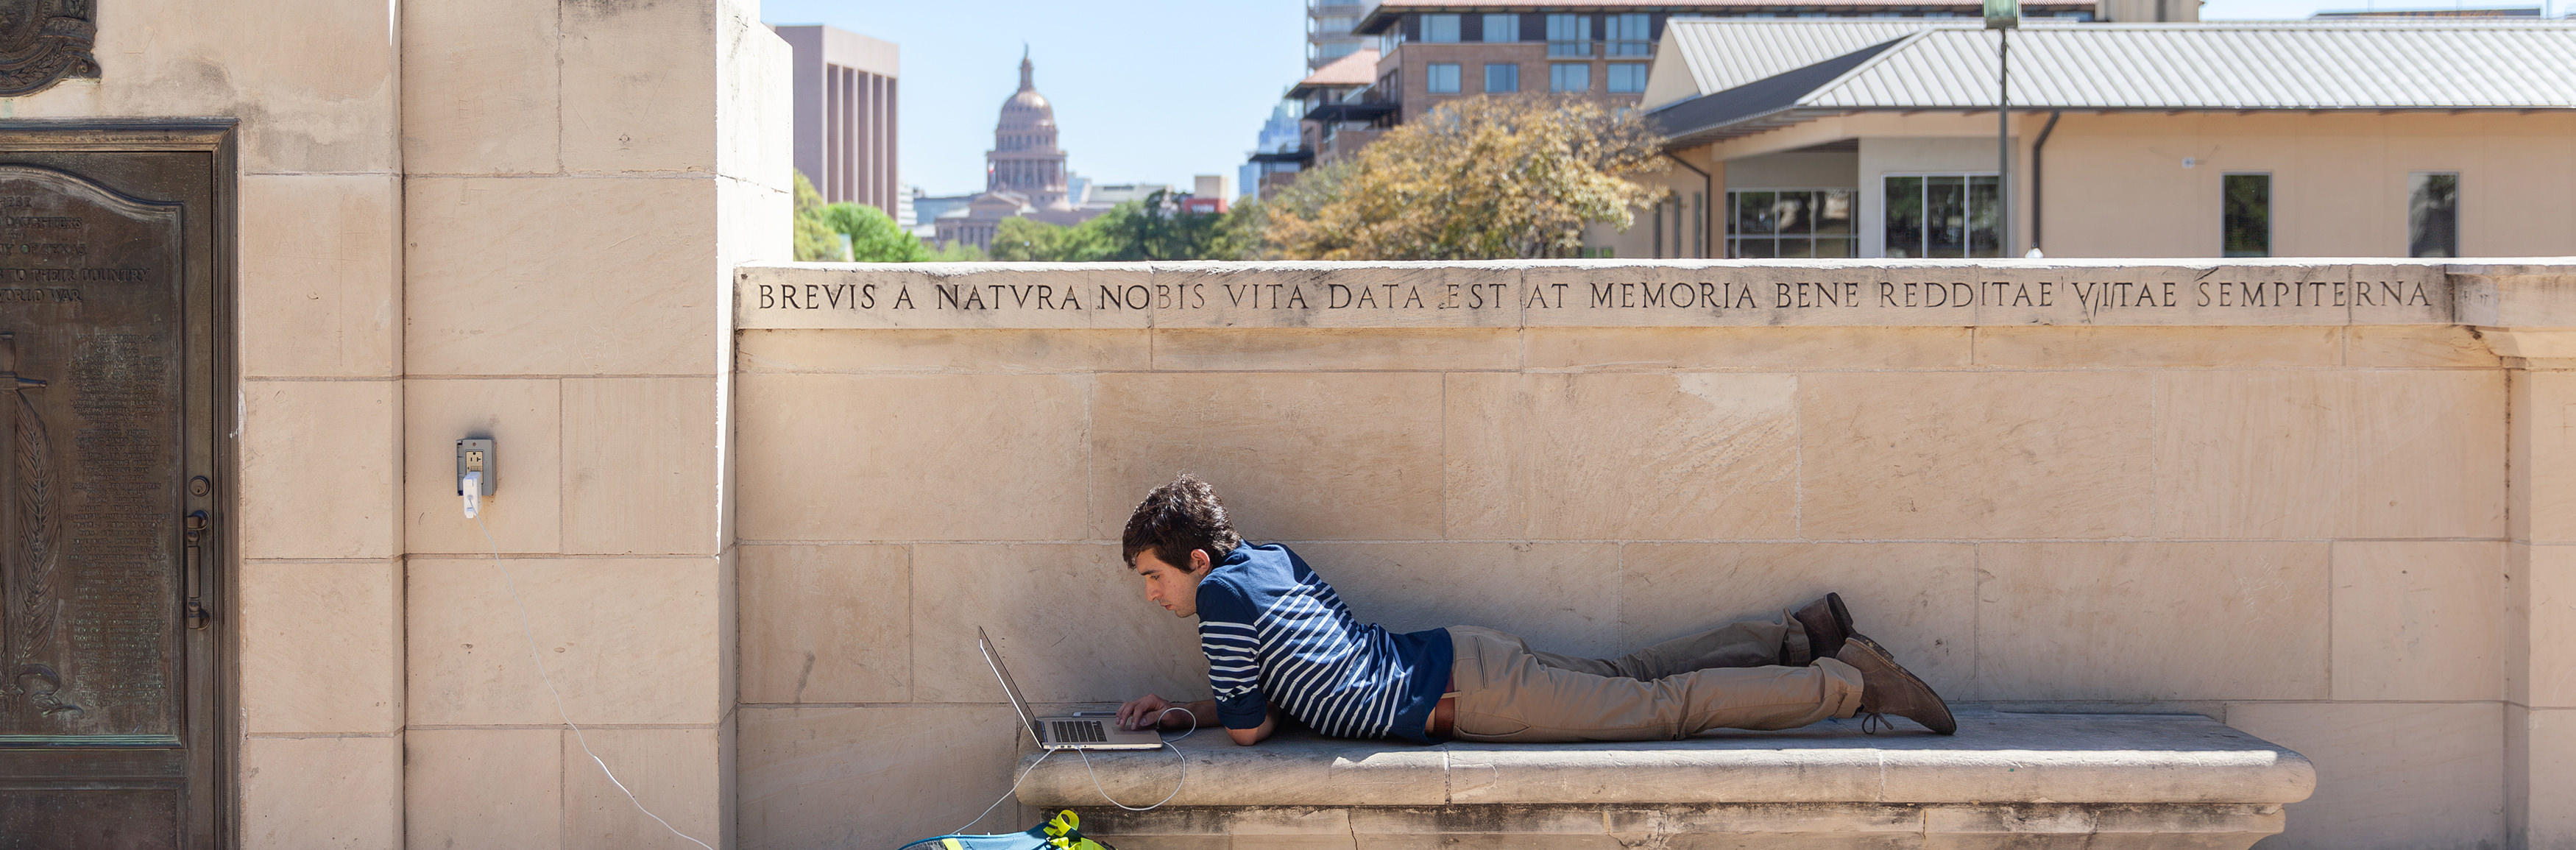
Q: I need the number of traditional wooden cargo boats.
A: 0